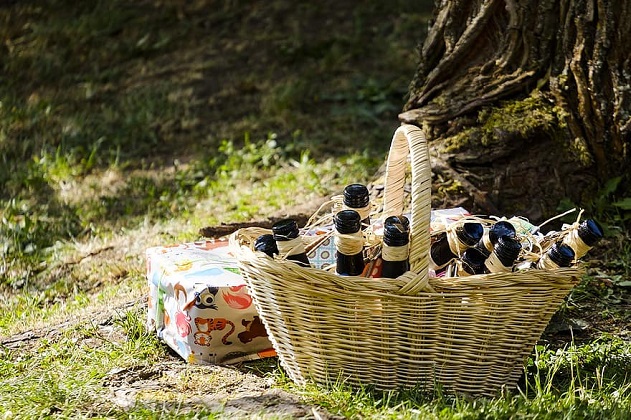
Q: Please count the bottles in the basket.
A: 11